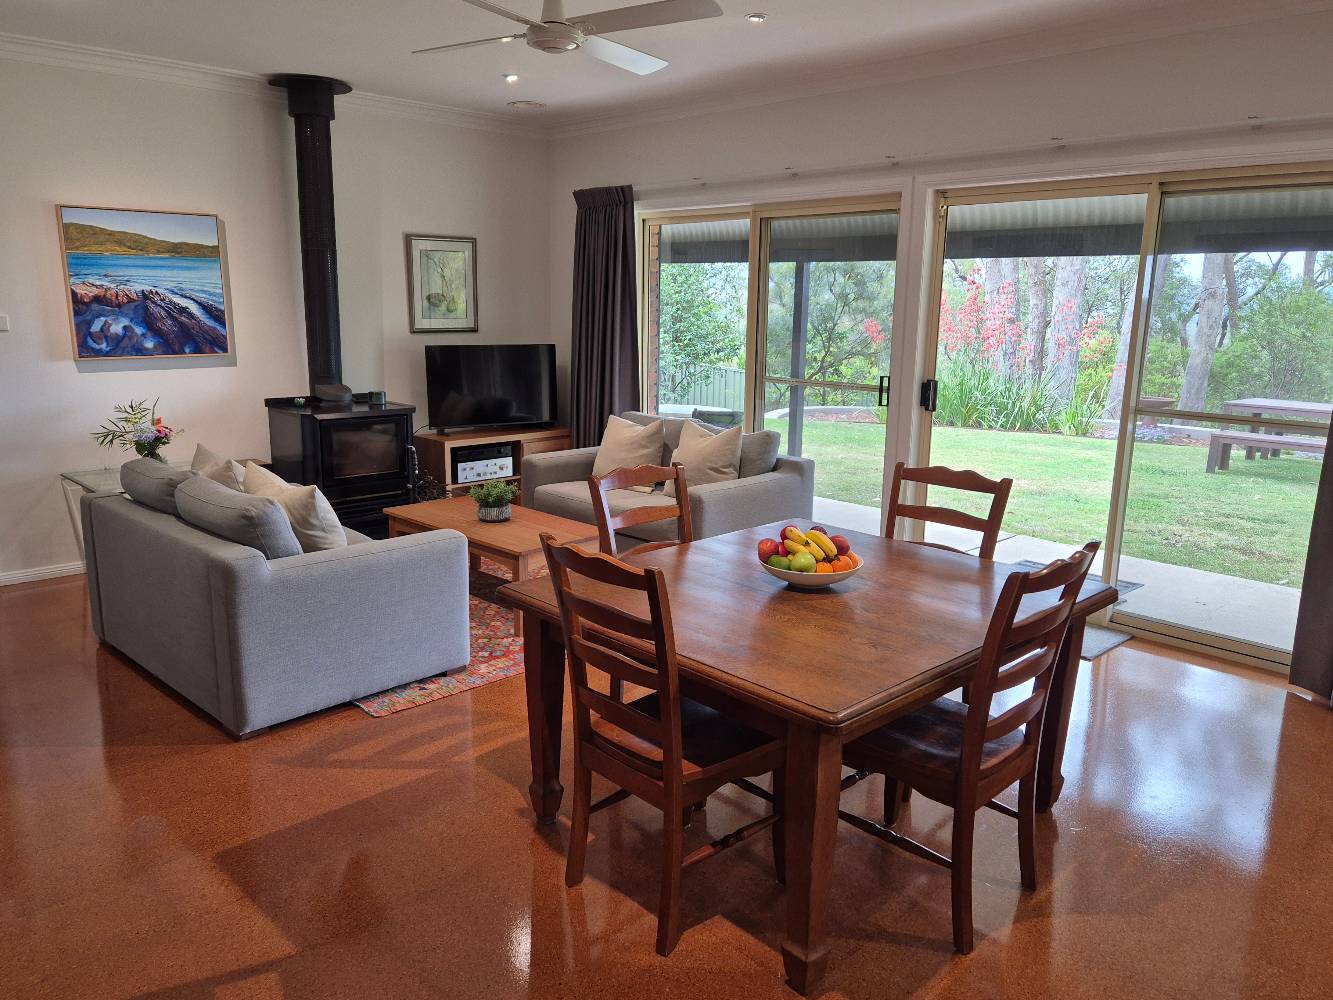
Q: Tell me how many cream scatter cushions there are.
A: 4